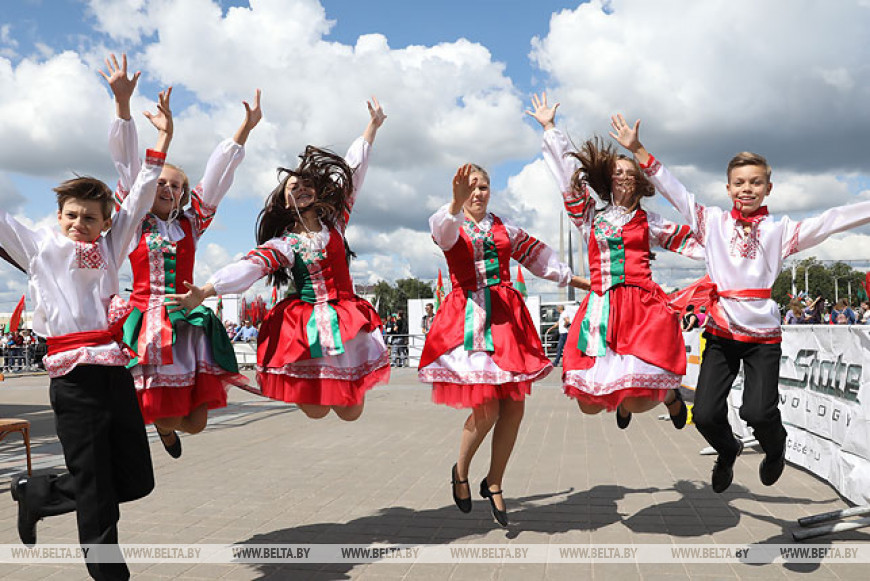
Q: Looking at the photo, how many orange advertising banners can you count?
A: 0